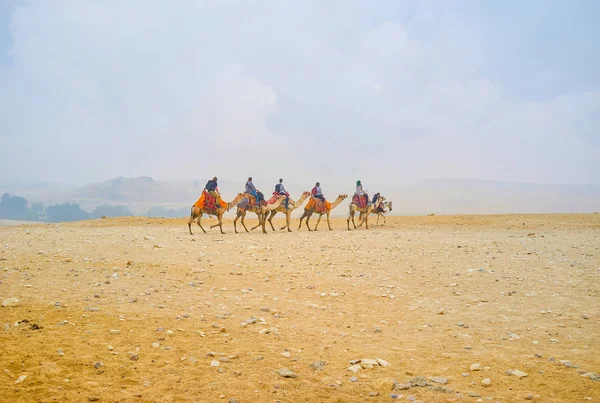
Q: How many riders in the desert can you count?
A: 6